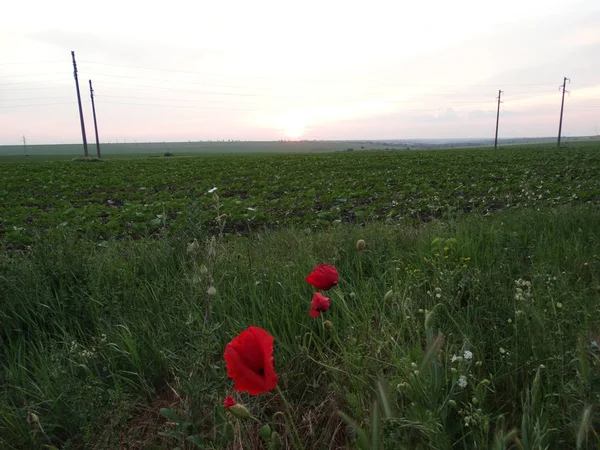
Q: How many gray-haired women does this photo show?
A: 0